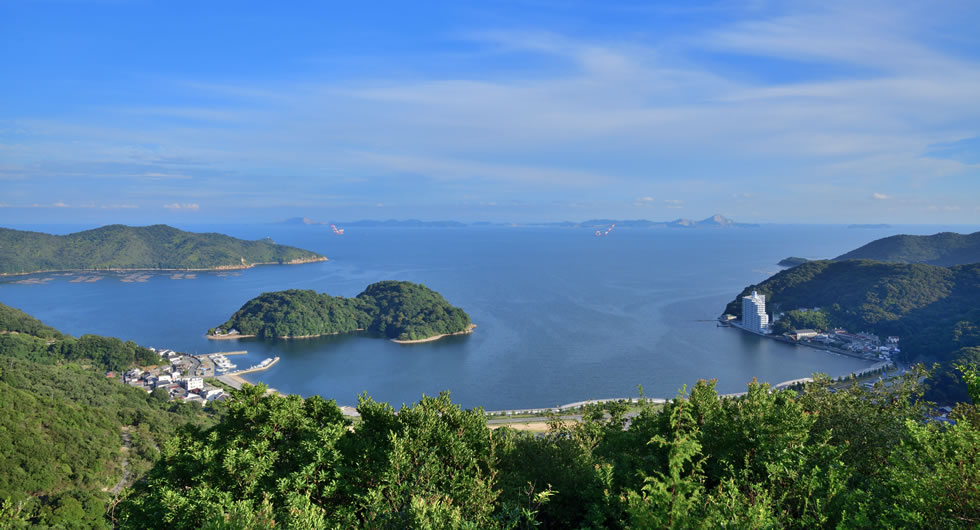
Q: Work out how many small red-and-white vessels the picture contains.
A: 2